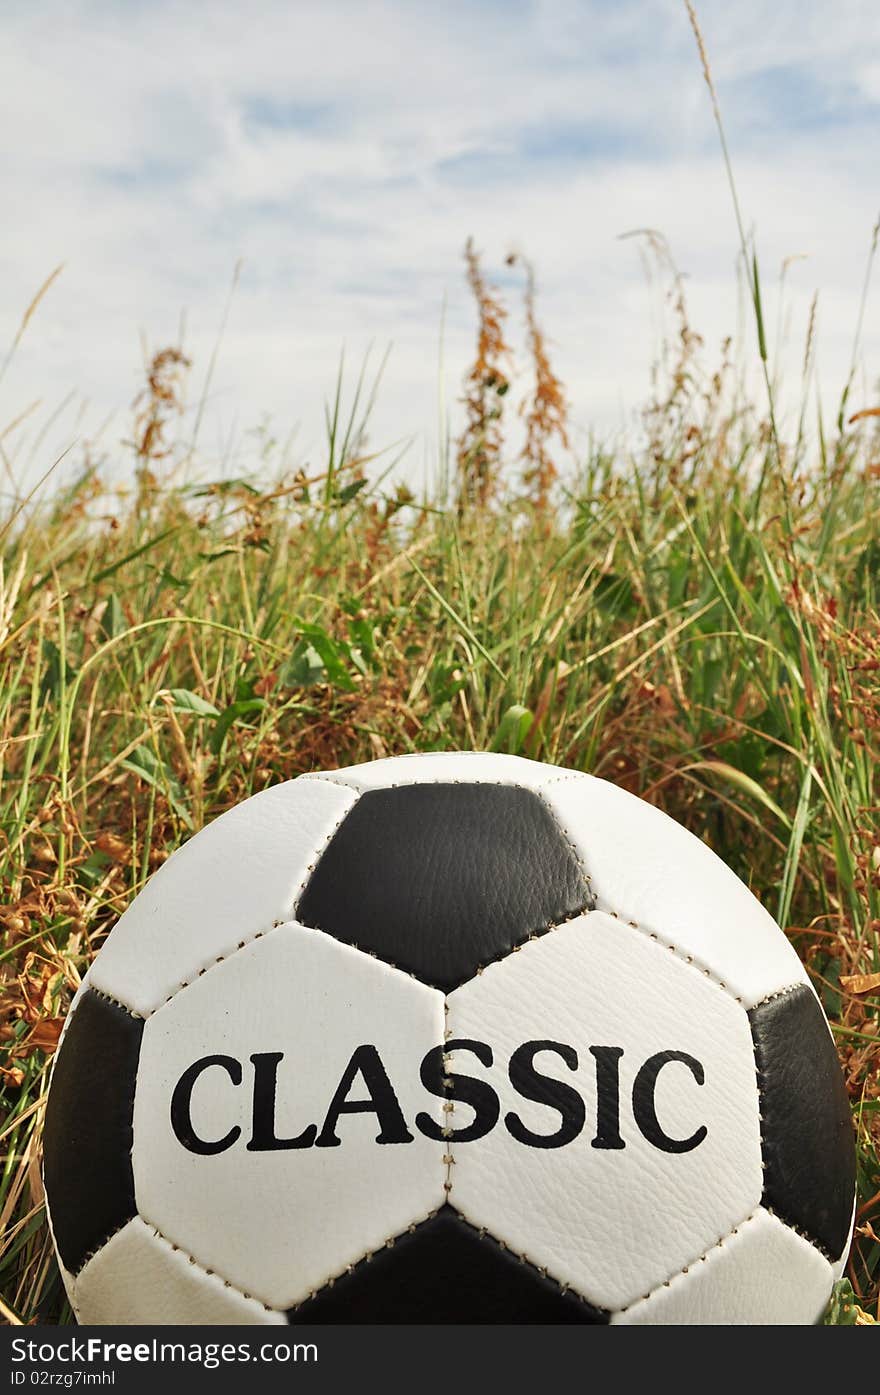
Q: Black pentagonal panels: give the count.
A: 4